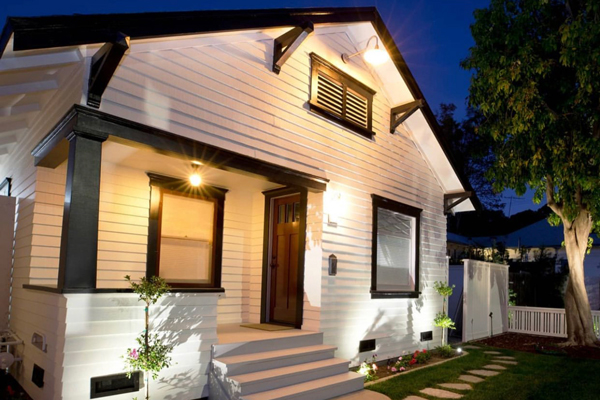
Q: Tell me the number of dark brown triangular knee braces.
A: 4